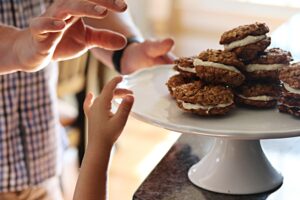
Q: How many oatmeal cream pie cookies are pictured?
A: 9